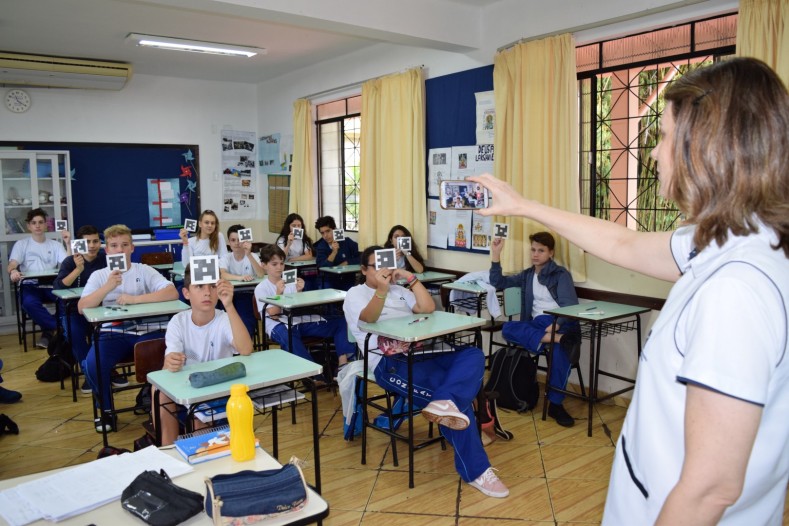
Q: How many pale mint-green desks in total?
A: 14